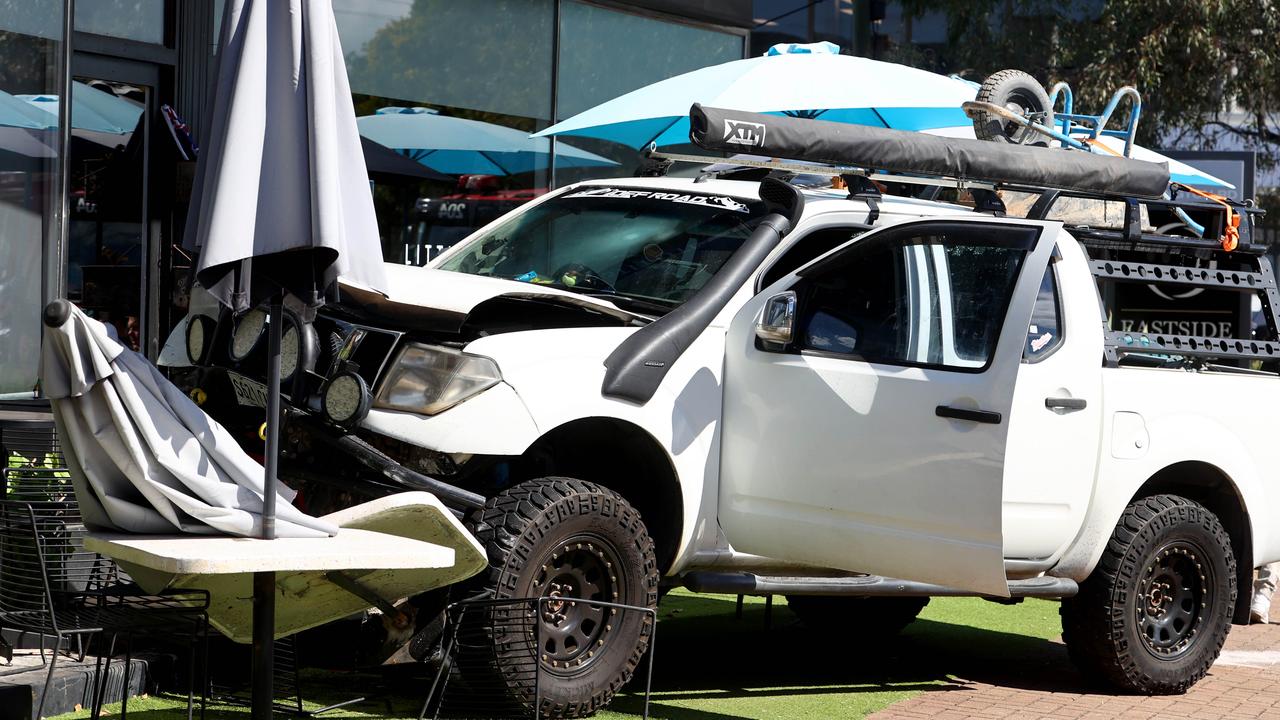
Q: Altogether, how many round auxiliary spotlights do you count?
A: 4